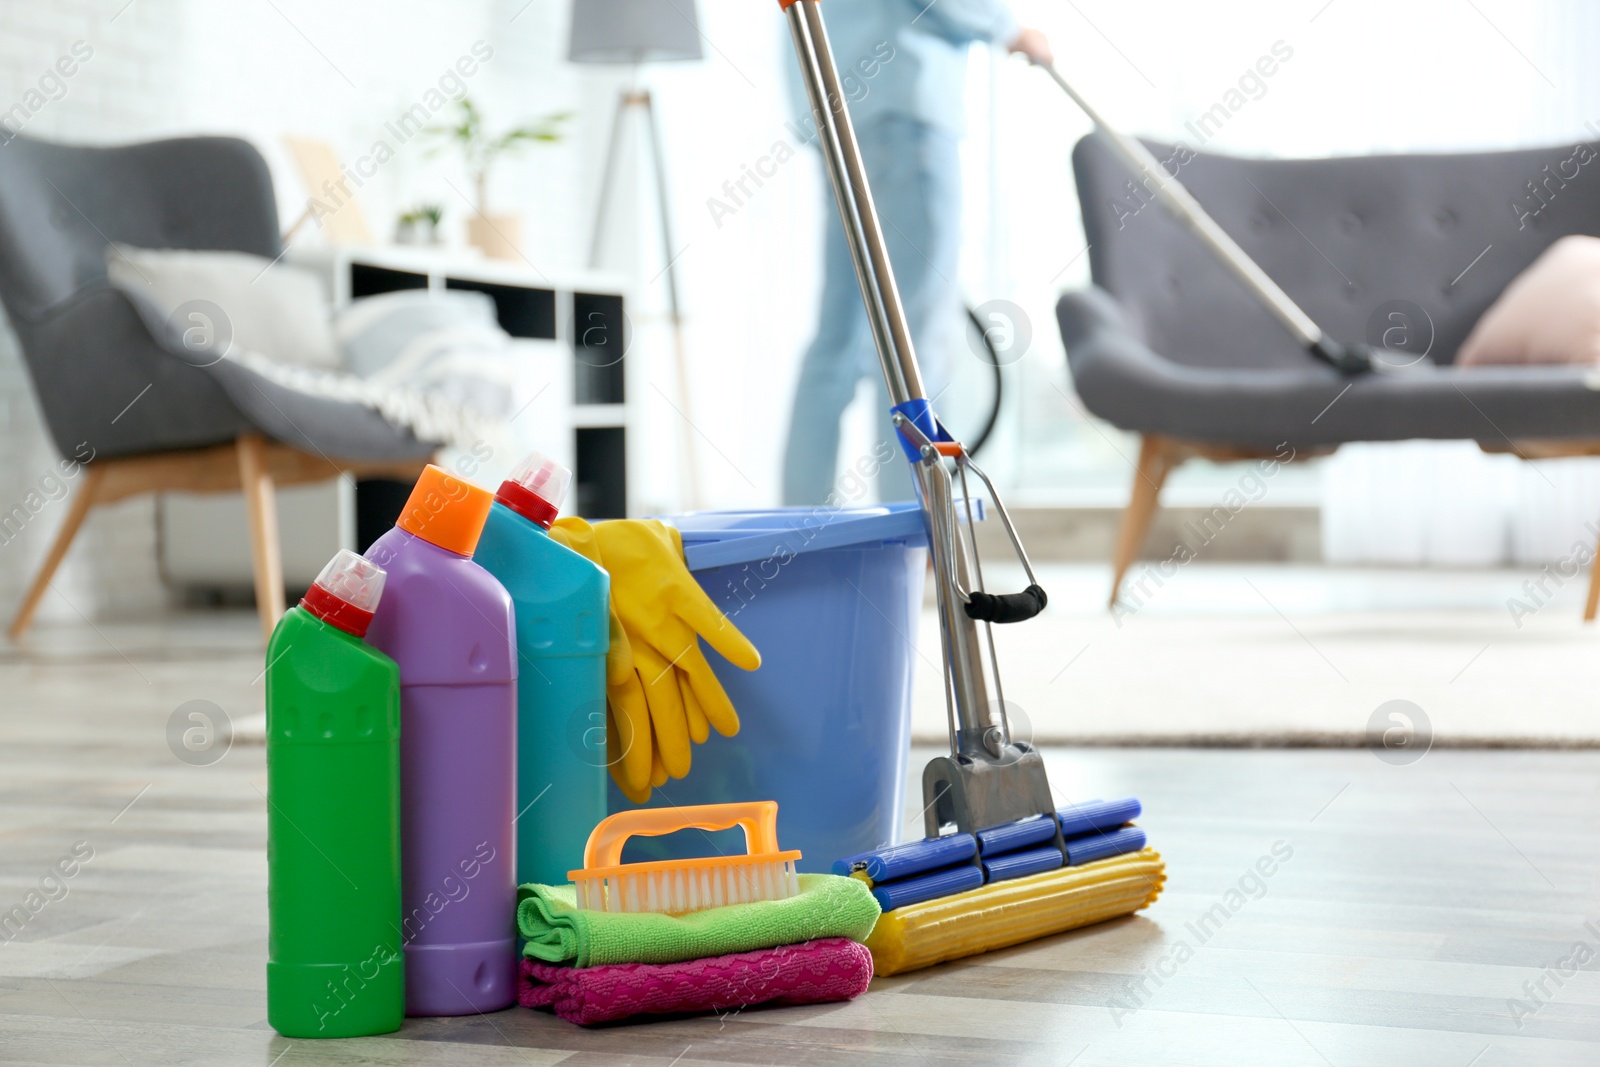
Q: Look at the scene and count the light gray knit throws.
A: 1